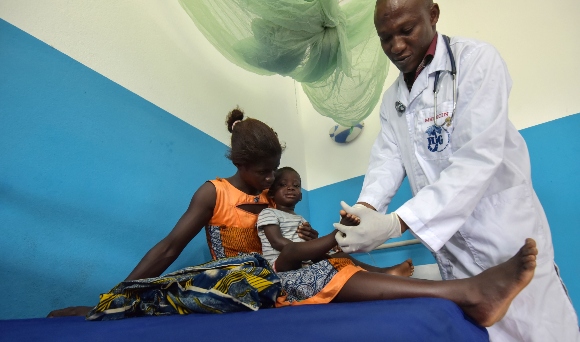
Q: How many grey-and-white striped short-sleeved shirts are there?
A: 1